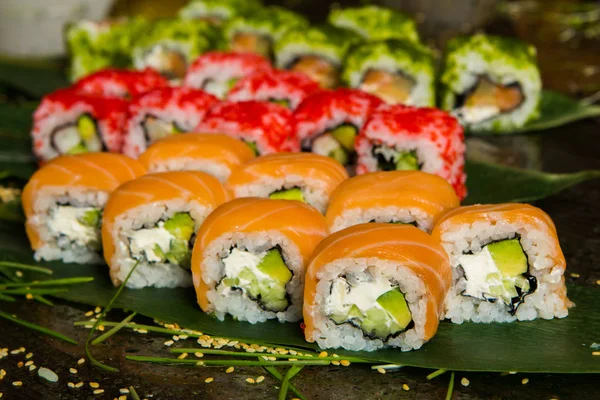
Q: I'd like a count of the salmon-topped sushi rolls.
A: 8